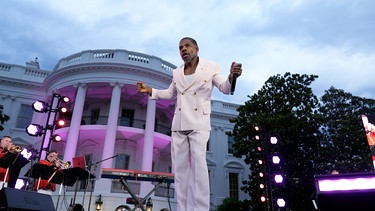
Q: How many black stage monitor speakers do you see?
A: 1